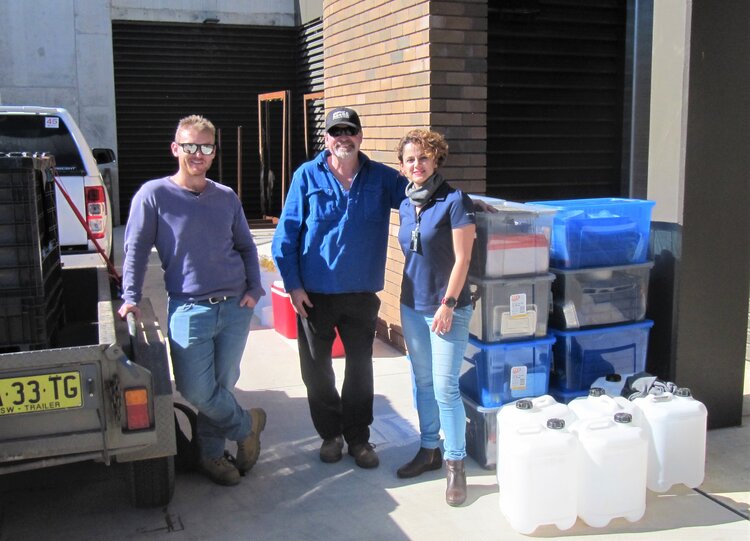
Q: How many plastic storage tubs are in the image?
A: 8